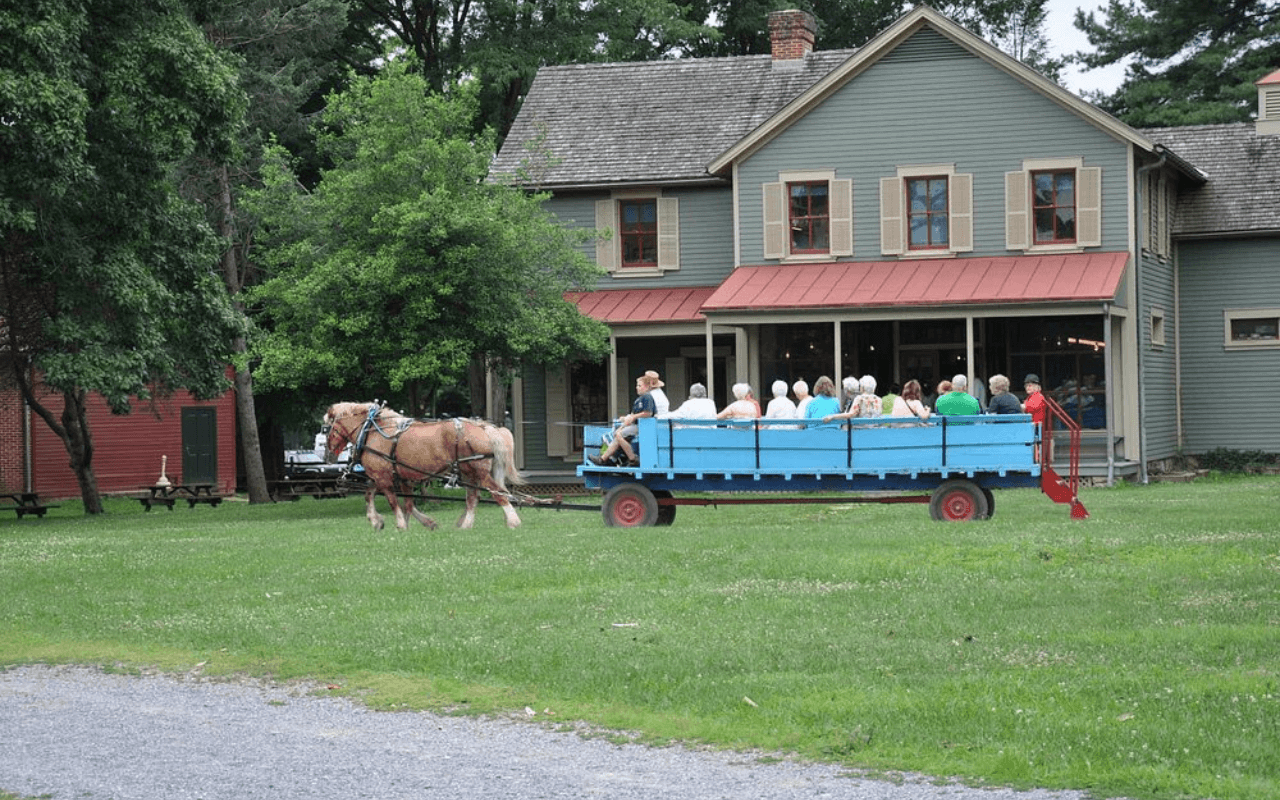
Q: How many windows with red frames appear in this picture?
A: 4